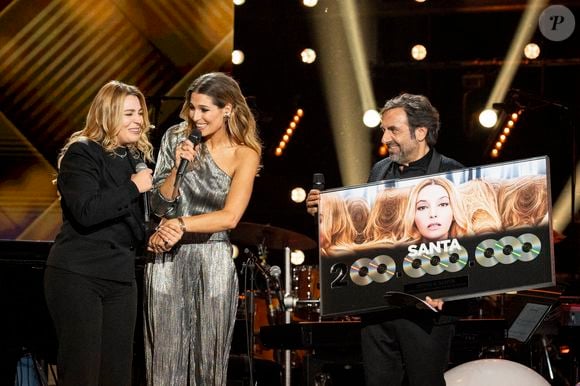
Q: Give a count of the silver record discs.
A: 8